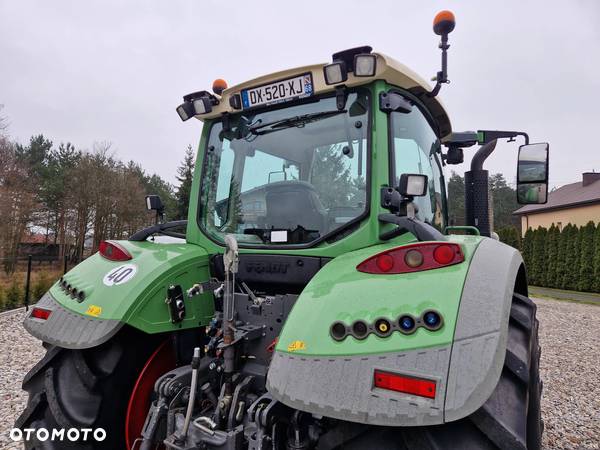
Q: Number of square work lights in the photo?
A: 6